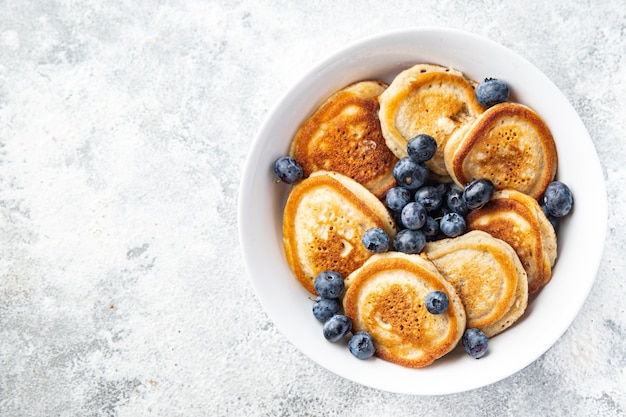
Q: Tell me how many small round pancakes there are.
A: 7